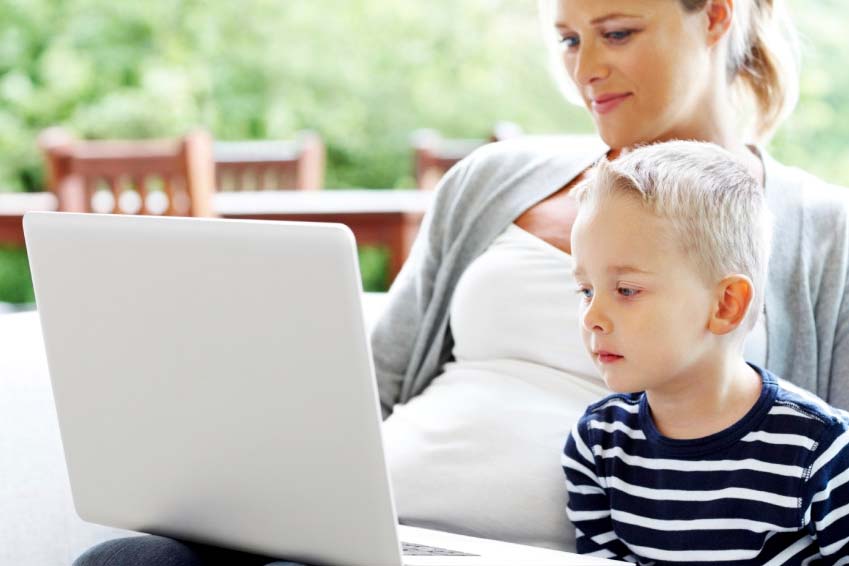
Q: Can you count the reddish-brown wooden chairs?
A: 3